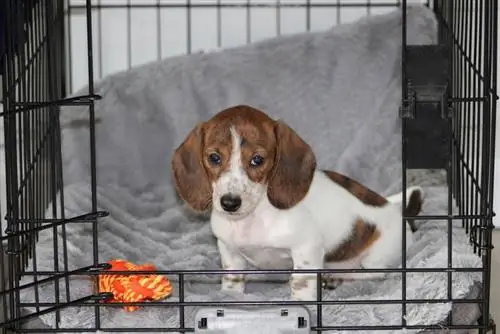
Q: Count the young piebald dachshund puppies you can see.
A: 1